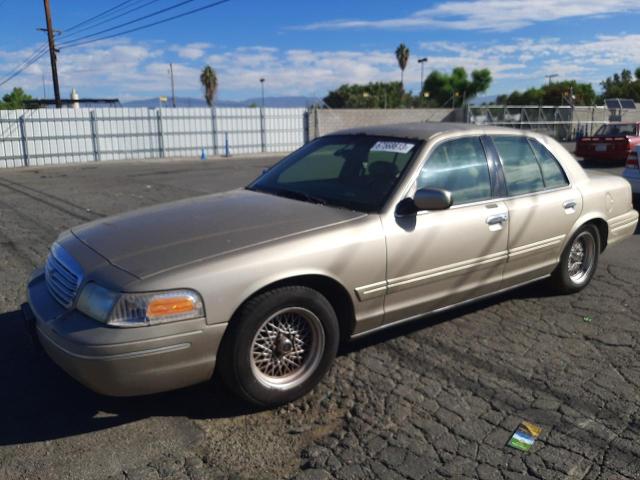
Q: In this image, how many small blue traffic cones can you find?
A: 2